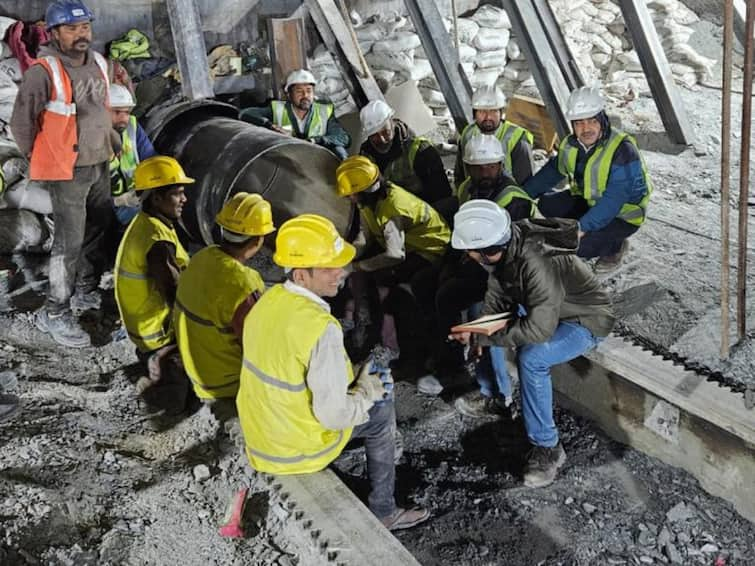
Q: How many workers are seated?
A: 11